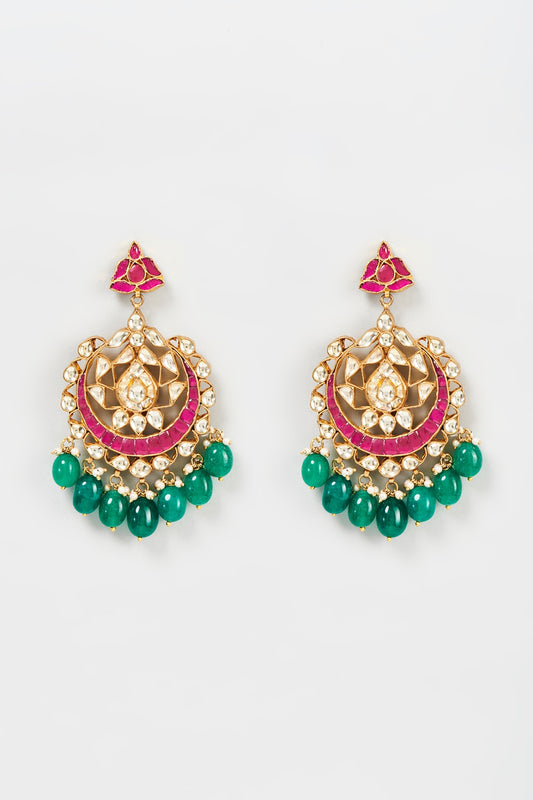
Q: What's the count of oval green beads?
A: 14